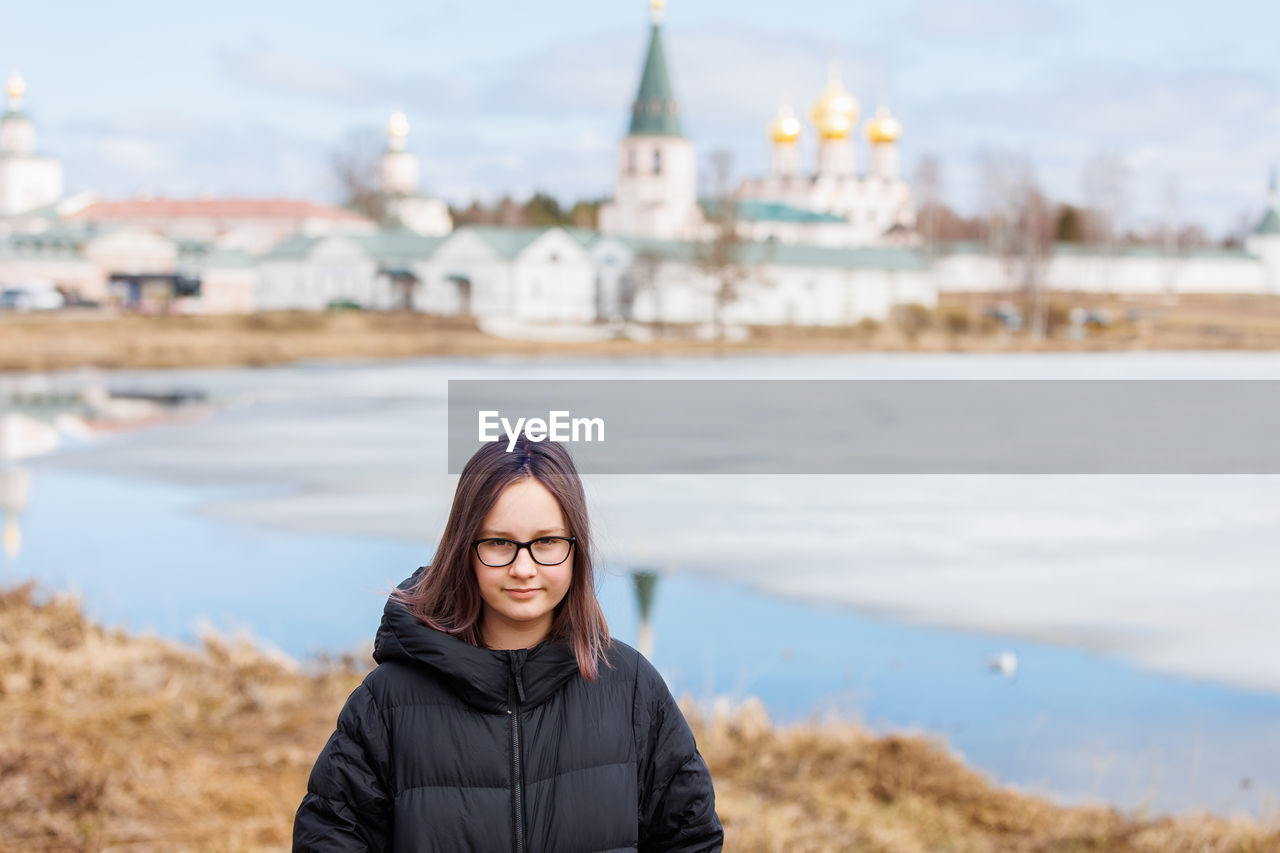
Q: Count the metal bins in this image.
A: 0